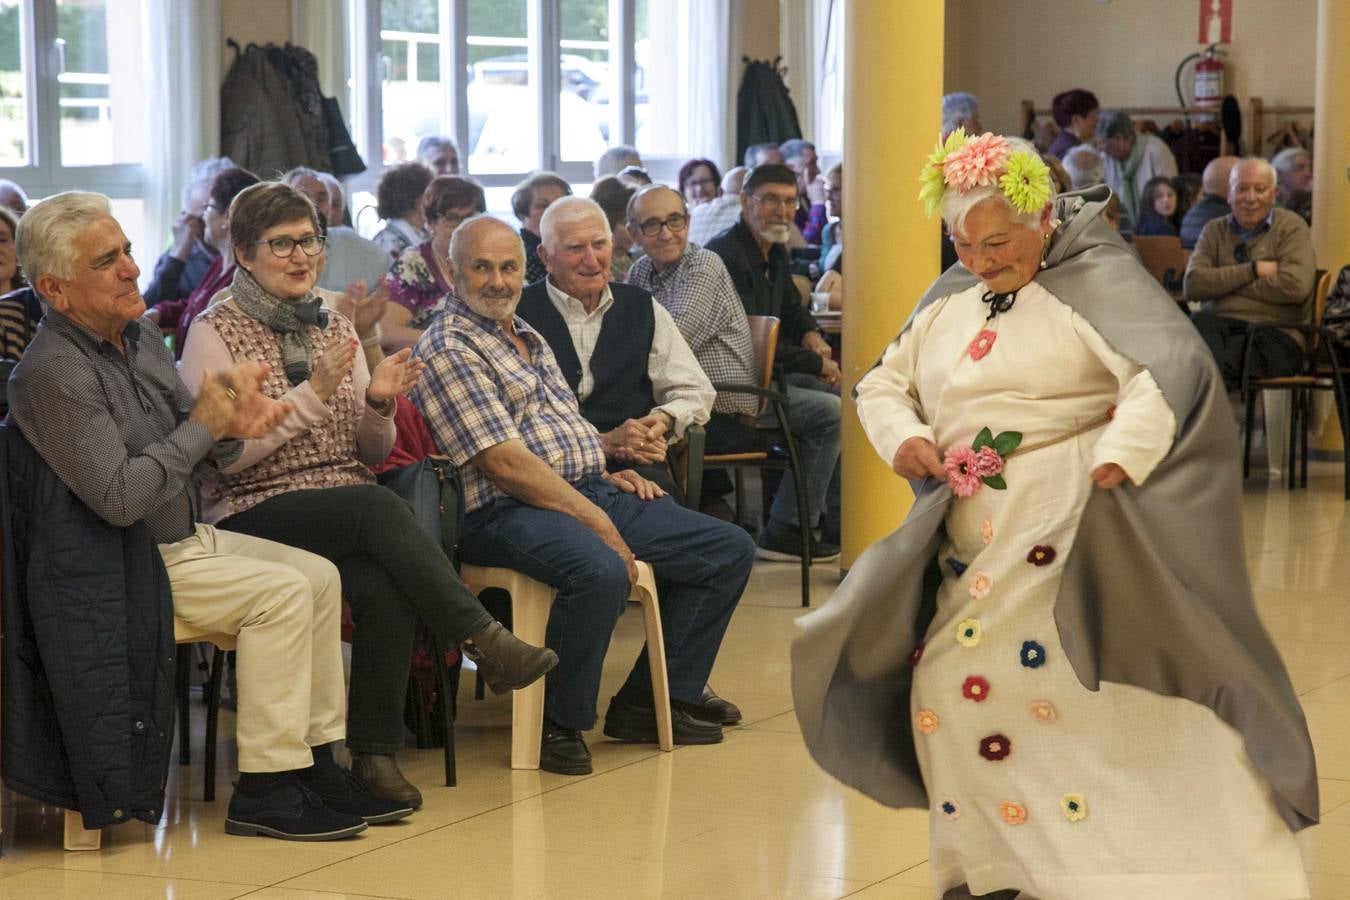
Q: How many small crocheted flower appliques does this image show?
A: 15